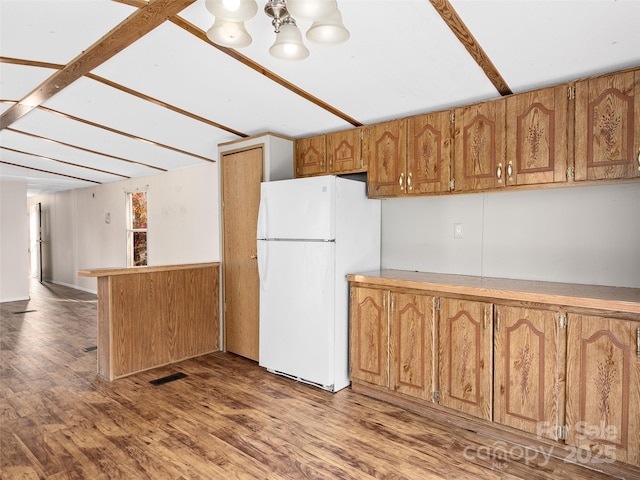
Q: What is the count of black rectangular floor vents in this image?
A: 3